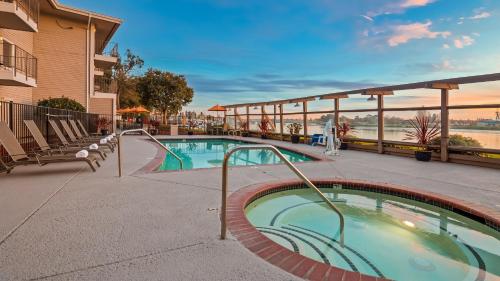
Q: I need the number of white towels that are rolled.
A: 6